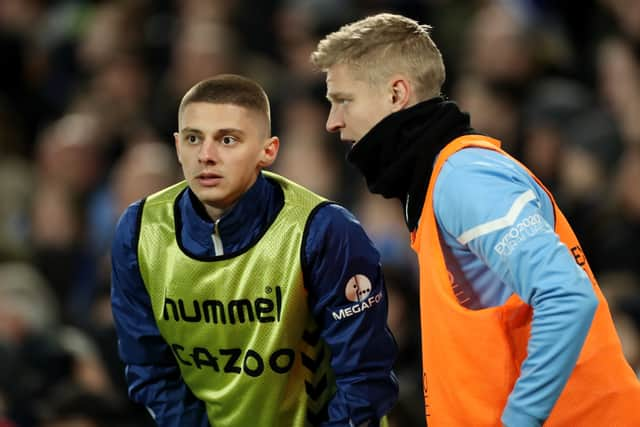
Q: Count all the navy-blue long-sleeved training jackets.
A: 1